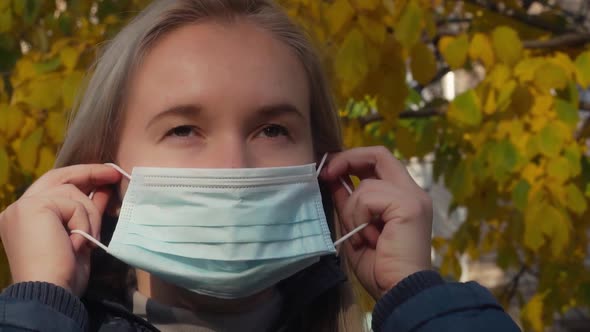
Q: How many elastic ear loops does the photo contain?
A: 2